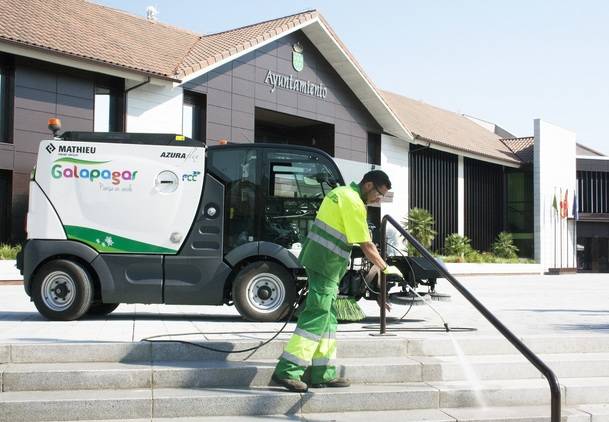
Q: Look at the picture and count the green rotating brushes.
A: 1